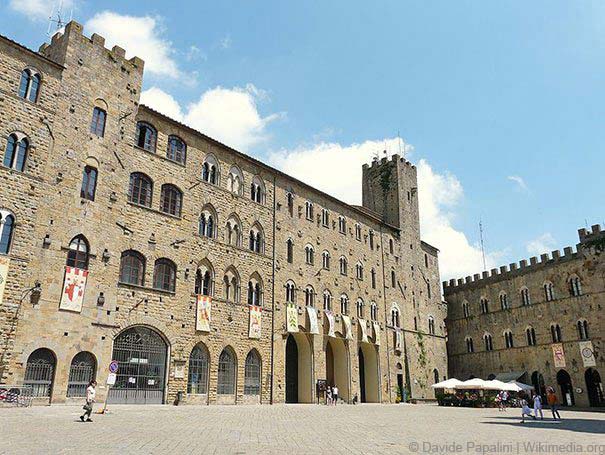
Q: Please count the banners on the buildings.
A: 13